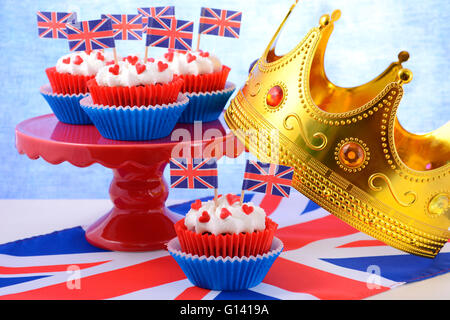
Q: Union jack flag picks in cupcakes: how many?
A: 8